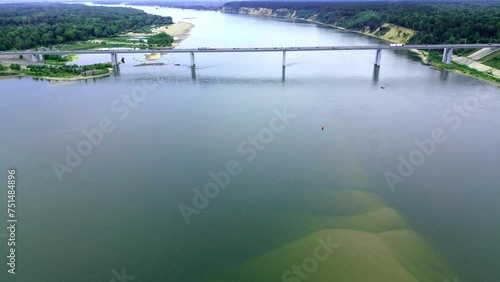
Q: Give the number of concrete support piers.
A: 6